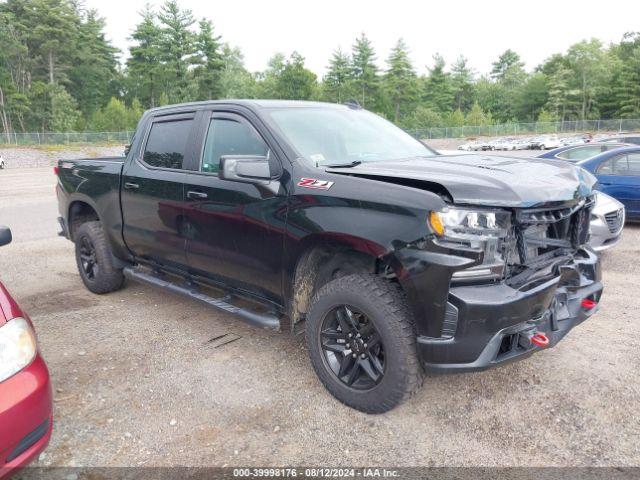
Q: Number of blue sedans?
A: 2